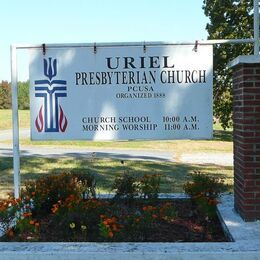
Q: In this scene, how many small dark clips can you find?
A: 4